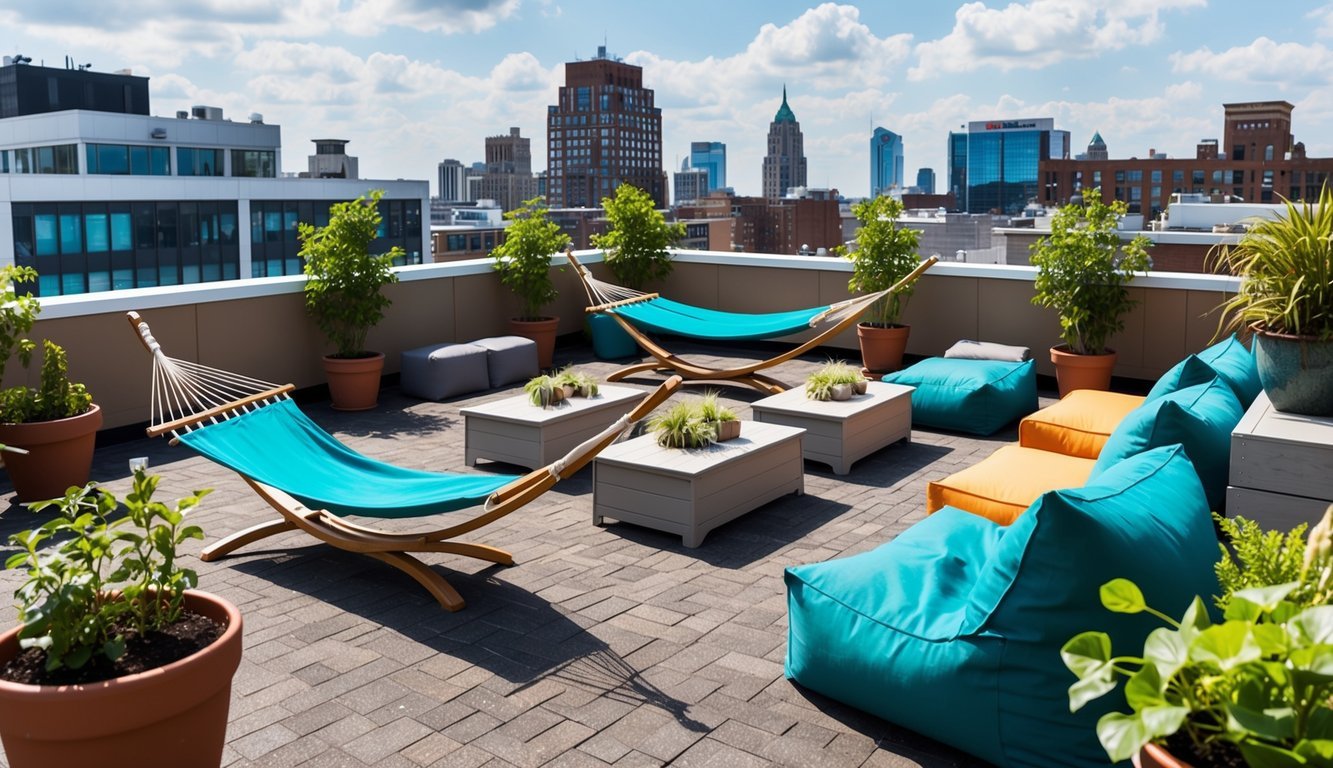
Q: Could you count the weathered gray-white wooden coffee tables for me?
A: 3